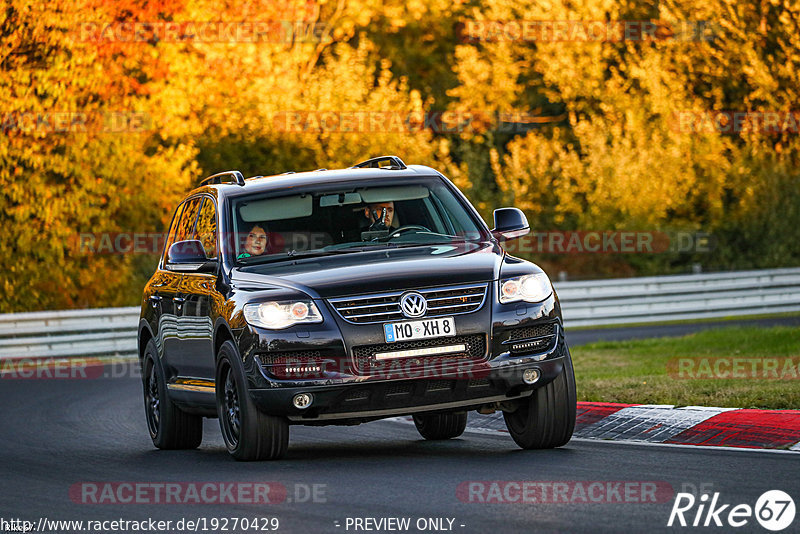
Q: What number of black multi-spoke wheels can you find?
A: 2